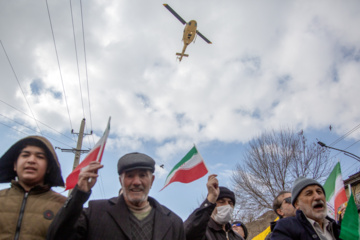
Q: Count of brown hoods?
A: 1